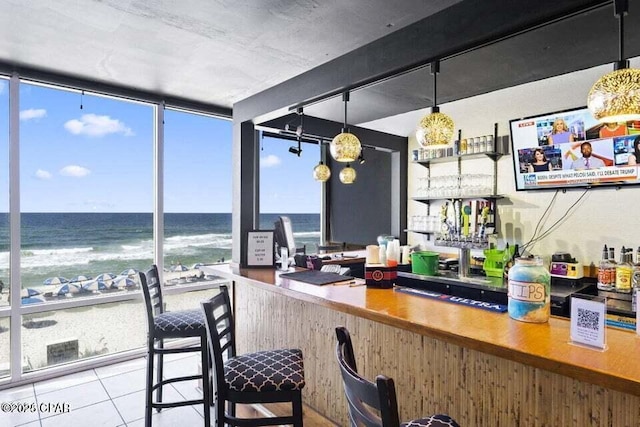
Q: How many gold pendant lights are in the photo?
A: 5